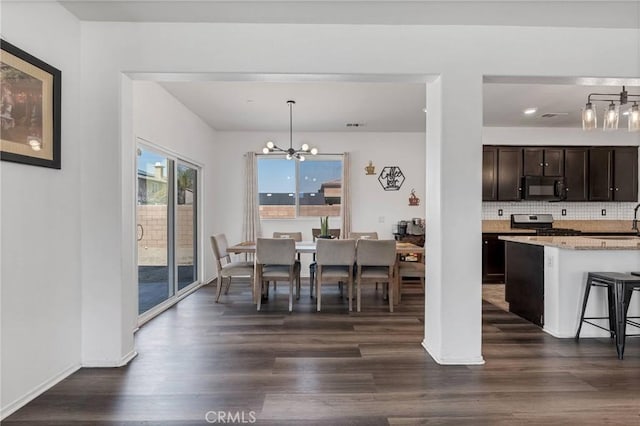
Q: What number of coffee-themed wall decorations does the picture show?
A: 3